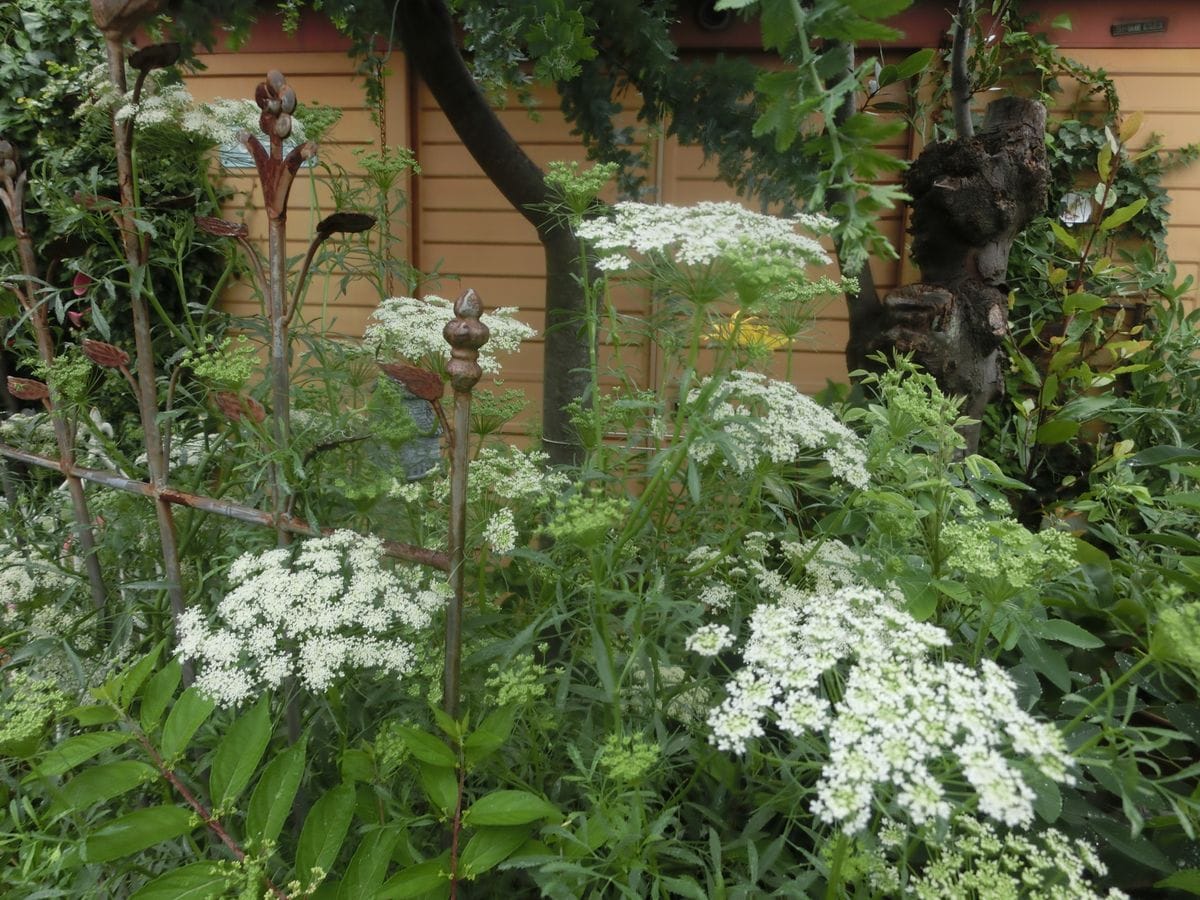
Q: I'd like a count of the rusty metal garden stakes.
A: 4